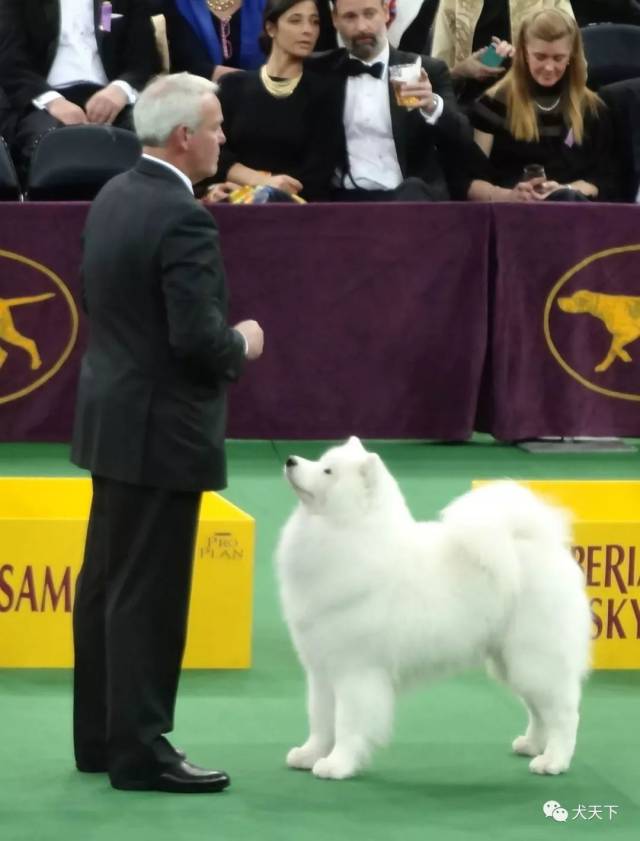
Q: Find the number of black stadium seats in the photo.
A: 3